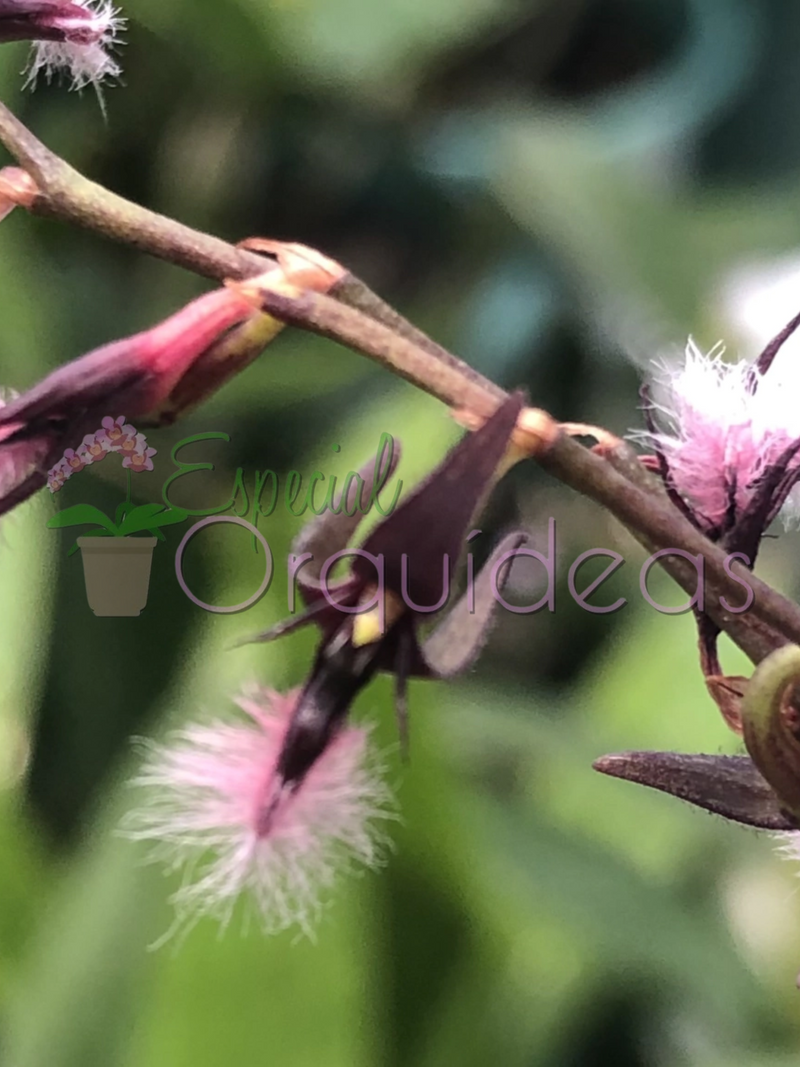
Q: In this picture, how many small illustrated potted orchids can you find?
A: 1